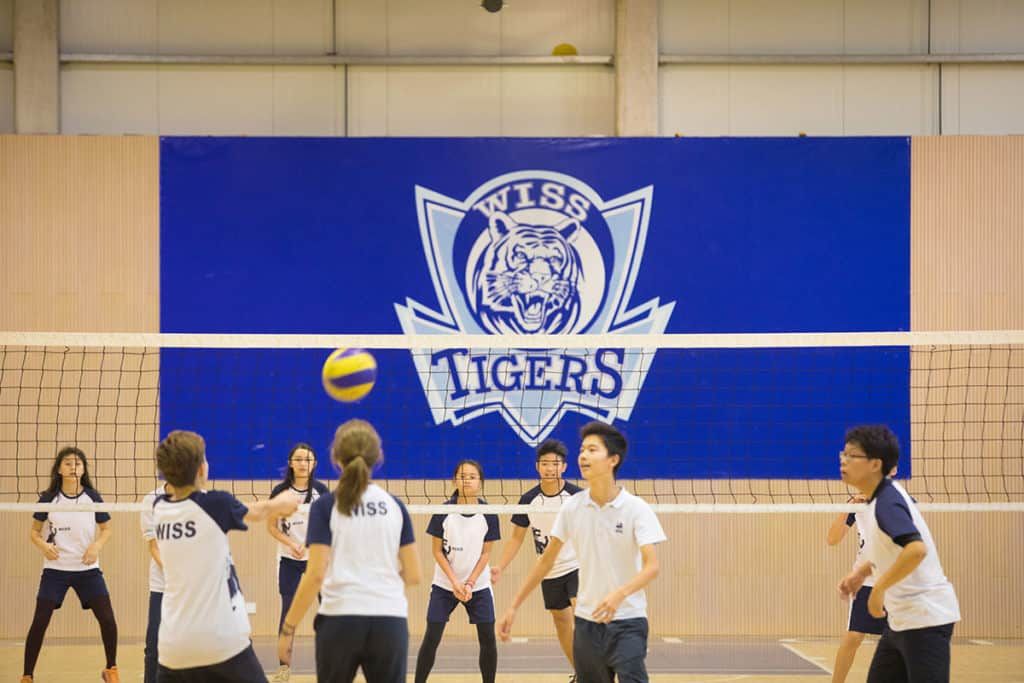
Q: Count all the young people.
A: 10